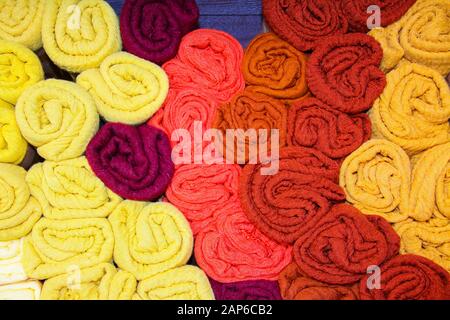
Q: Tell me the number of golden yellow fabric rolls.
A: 5